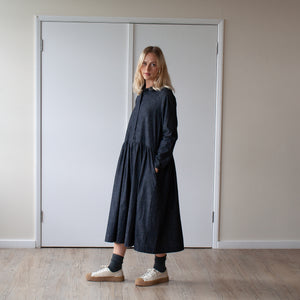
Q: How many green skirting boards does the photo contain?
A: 0